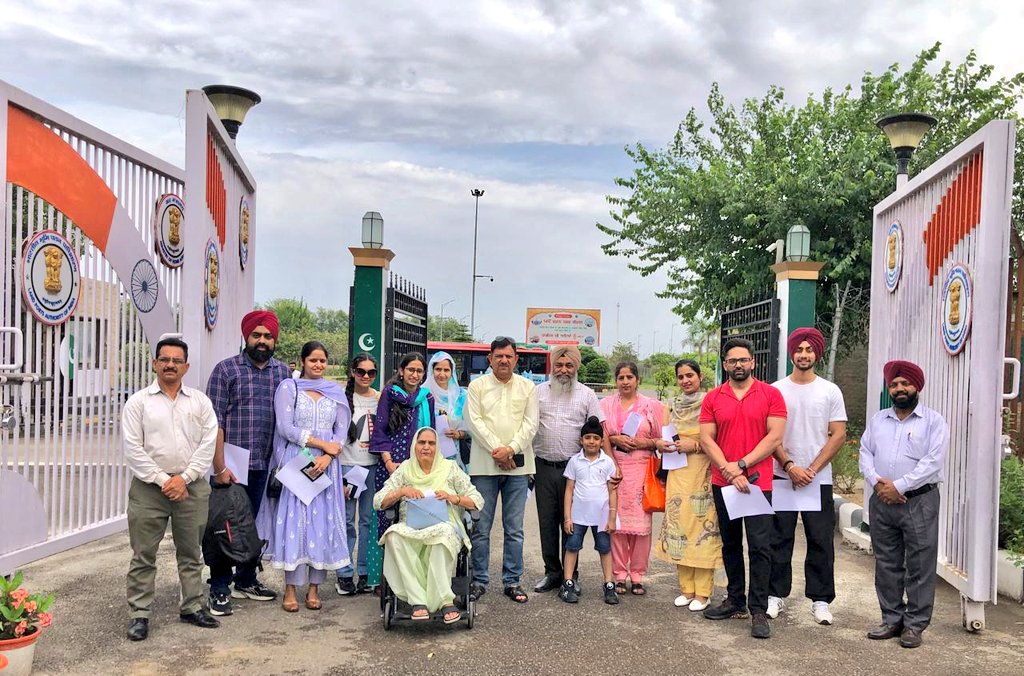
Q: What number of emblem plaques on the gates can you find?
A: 6